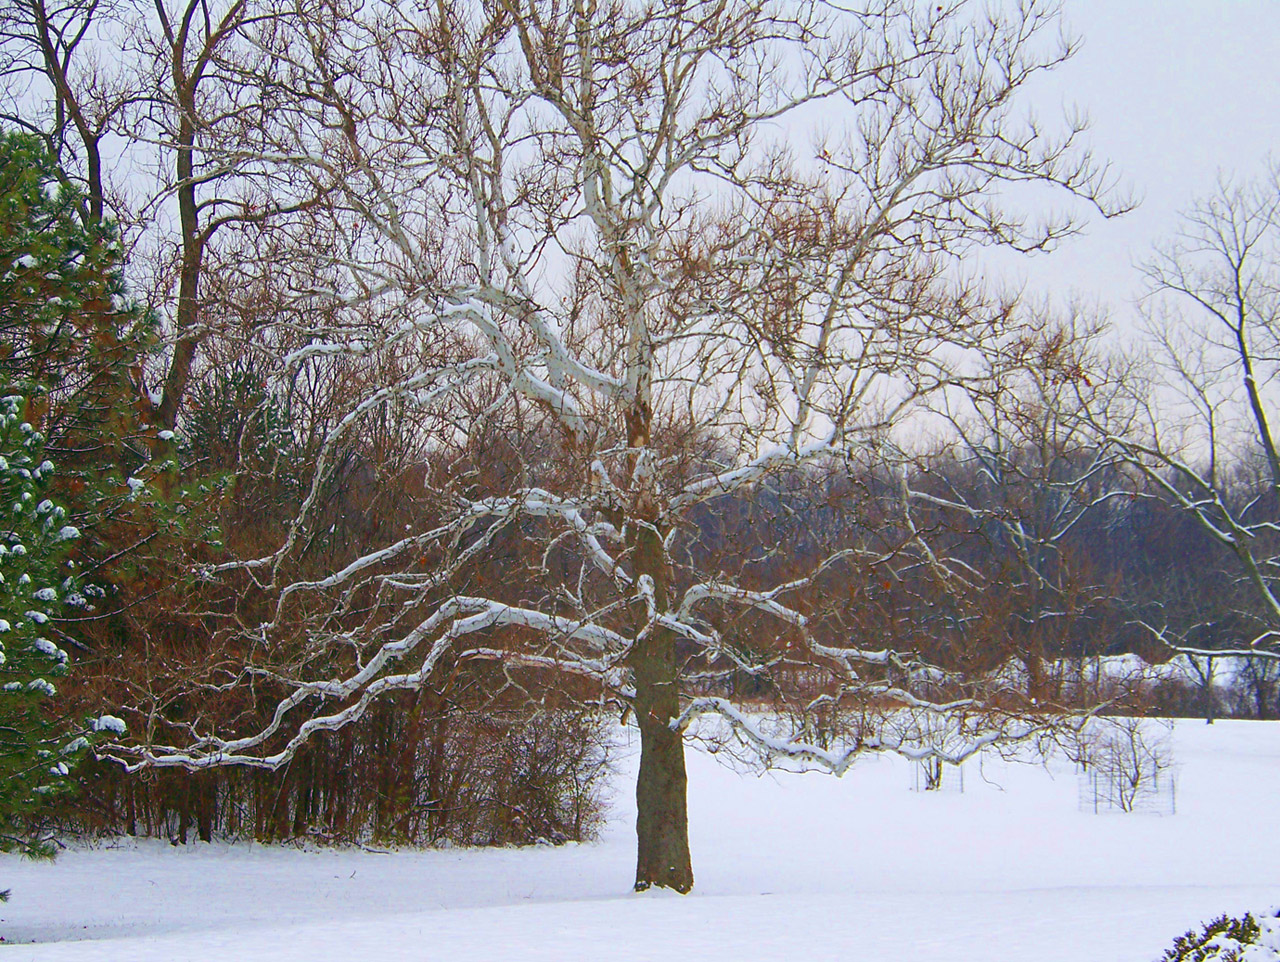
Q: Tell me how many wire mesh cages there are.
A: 2